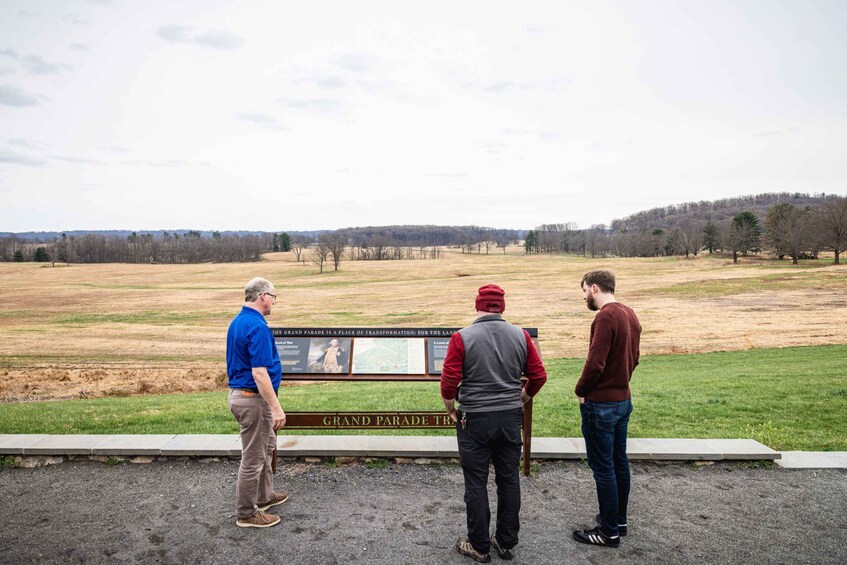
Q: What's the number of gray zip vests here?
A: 1